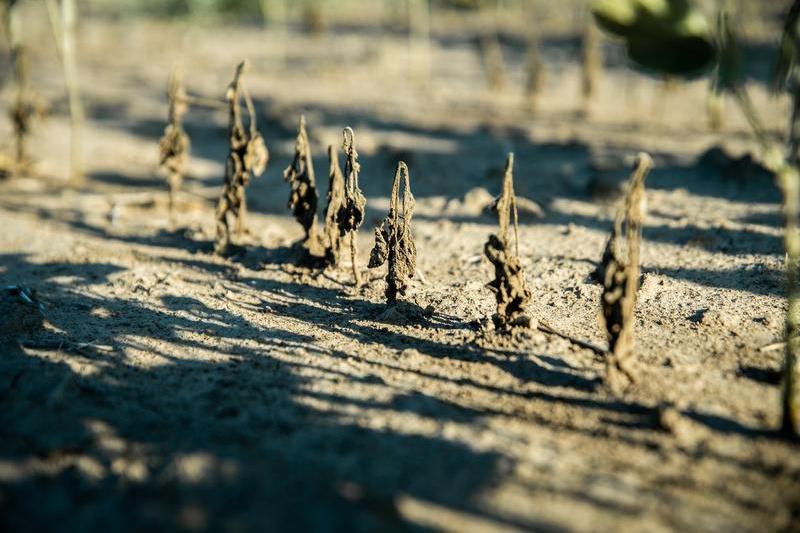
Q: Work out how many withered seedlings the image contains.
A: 8